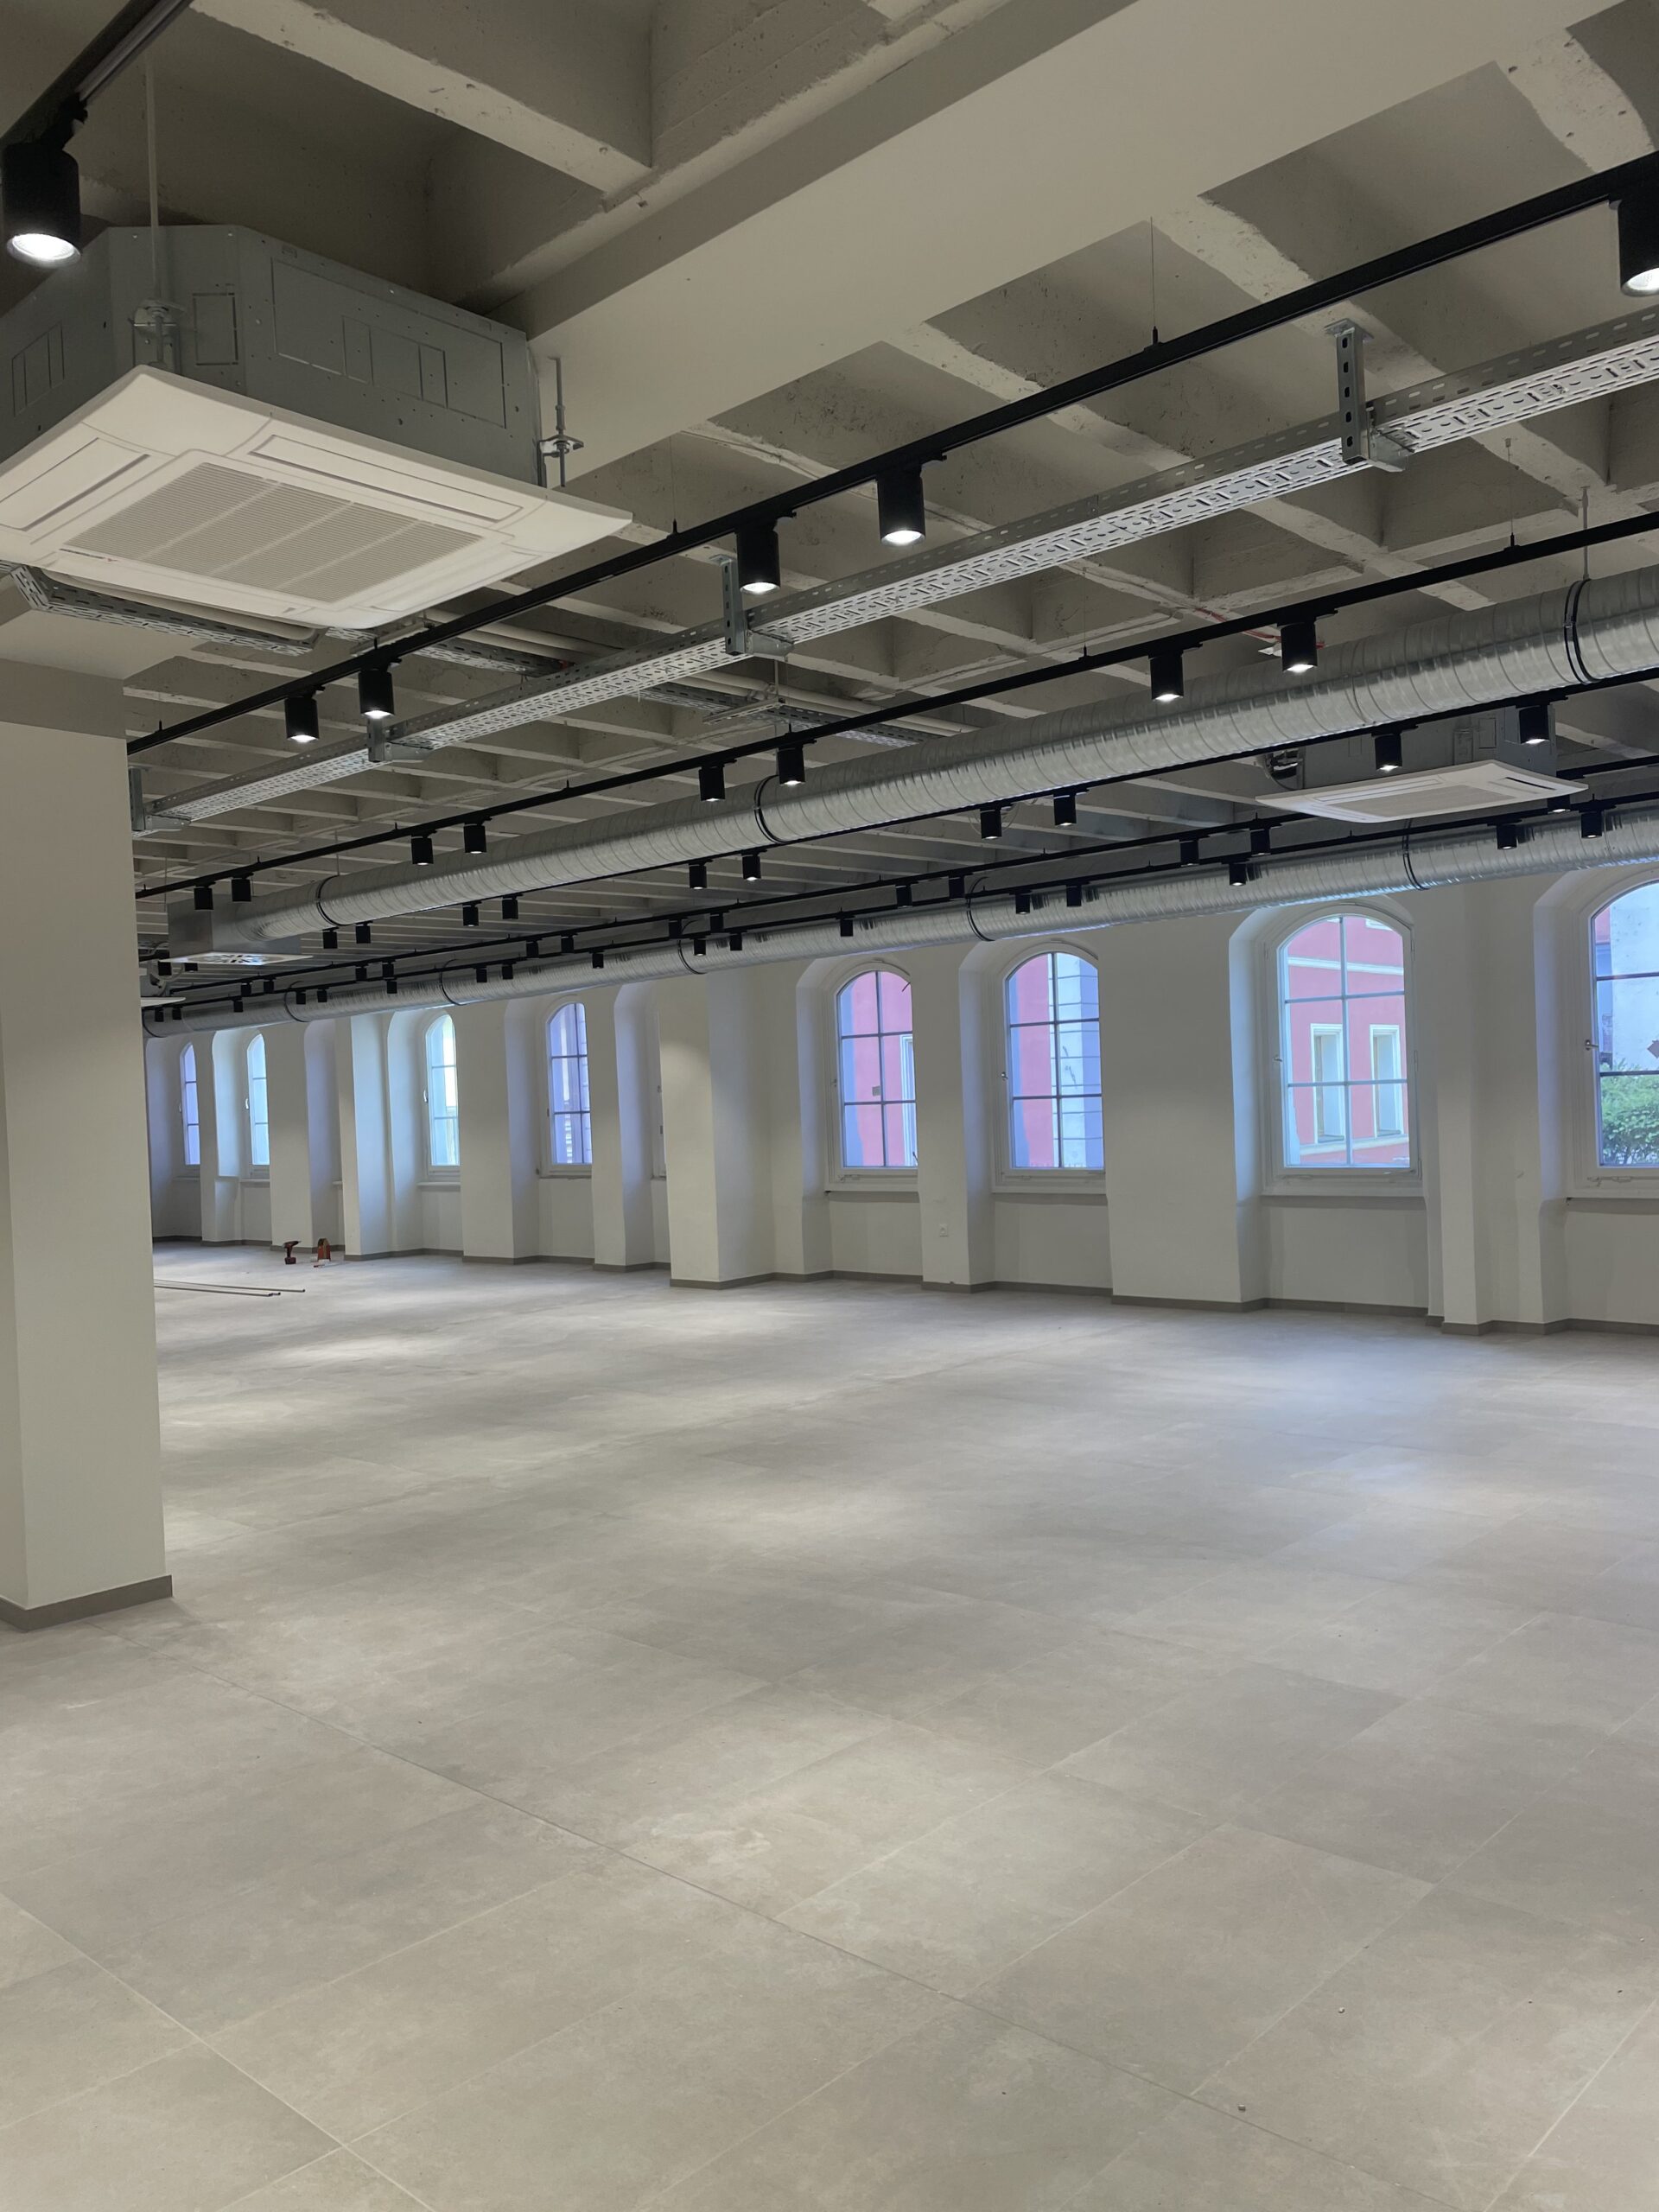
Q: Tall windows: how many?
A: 8